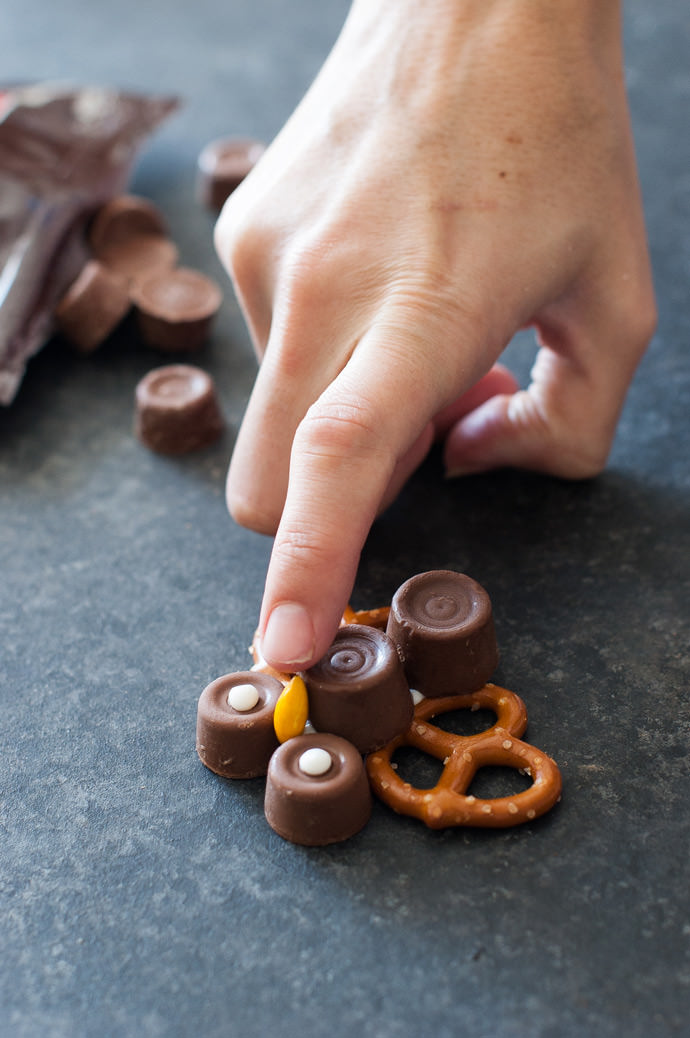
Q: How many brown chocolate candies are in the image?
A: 10